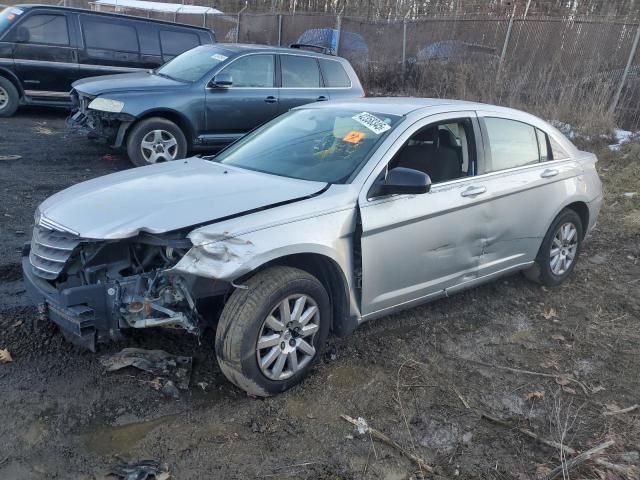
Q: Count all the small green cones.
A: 0